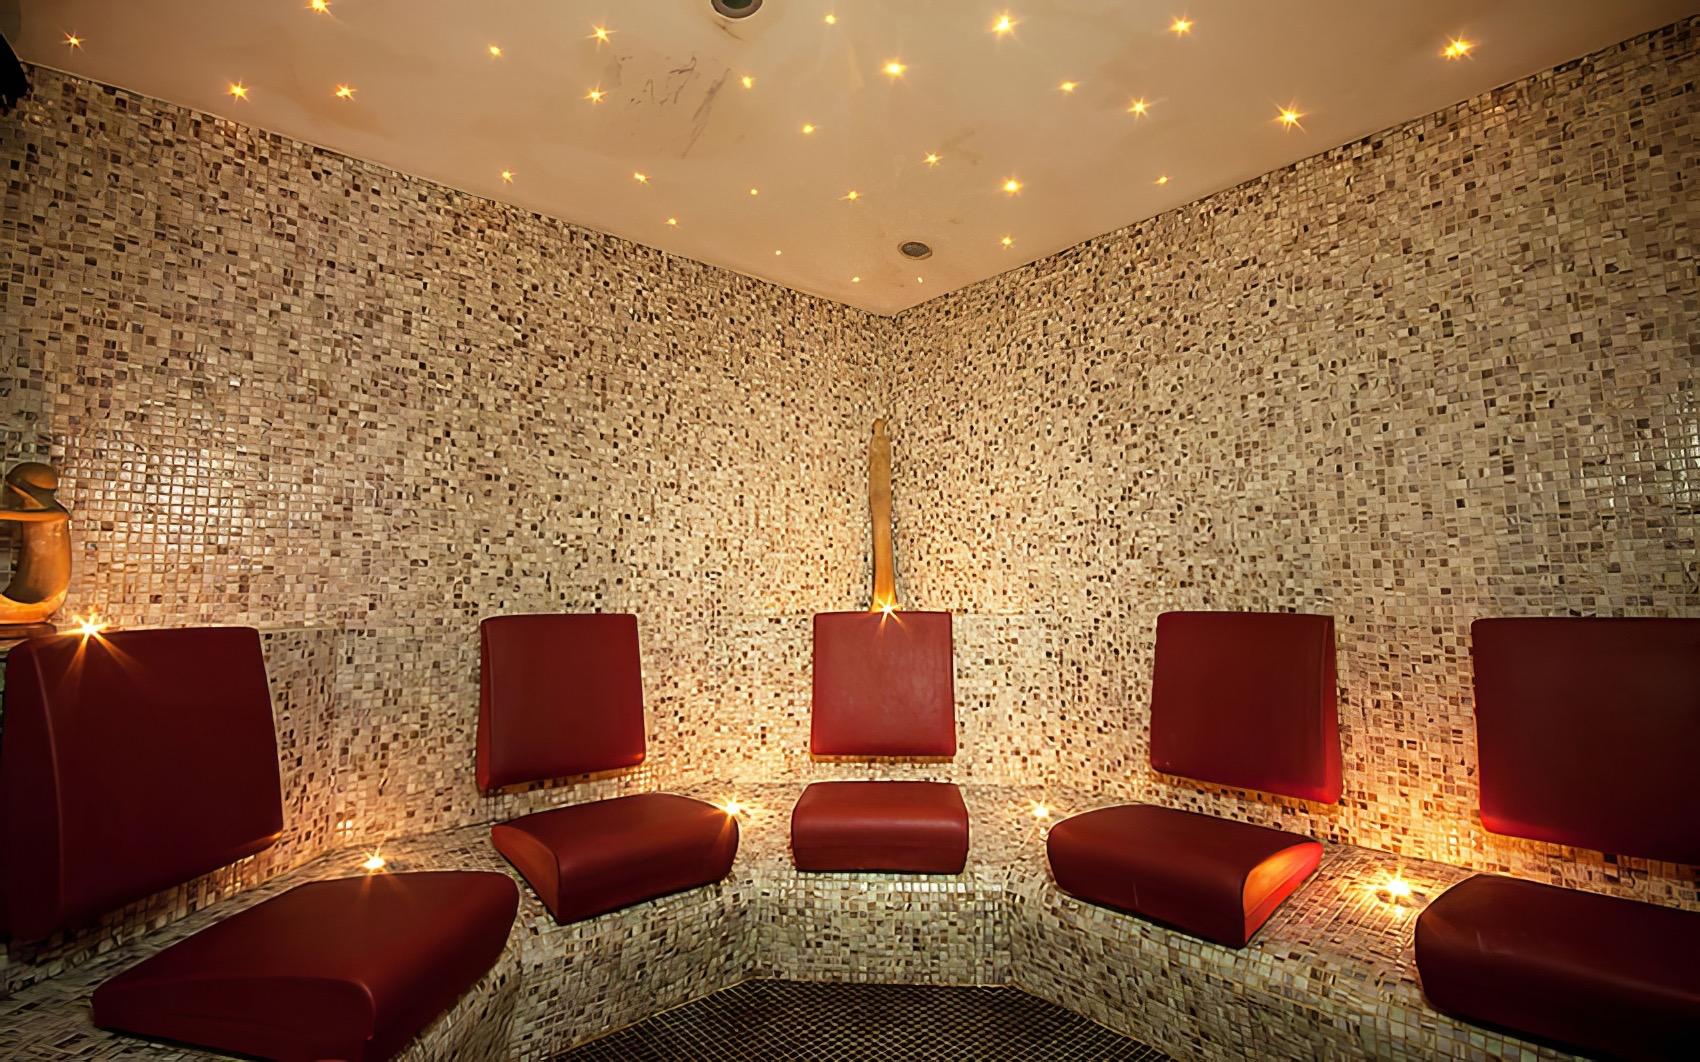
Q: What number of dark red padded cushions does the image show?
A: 10